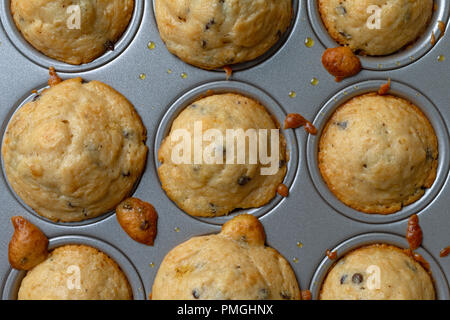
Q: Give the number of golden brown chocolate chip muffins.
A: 9